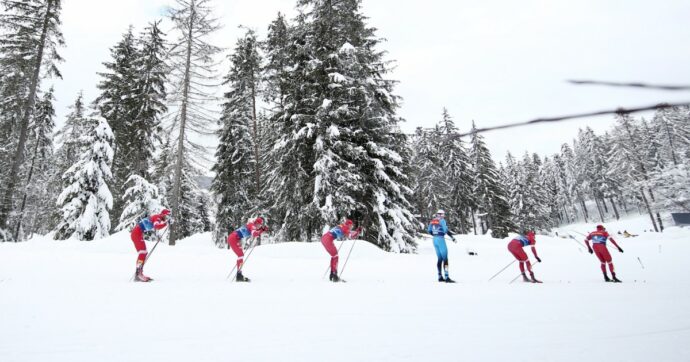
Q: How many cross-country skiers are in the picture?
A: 6